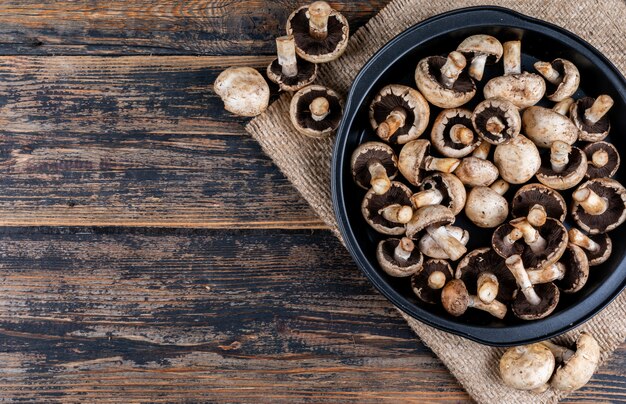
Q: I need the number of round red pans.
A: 0